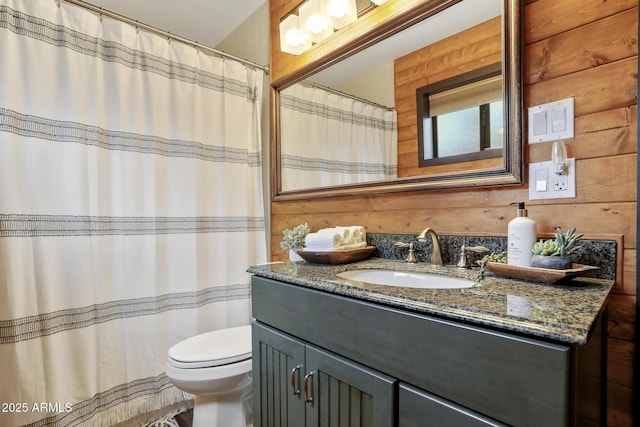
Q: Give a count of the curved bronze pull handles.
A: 2